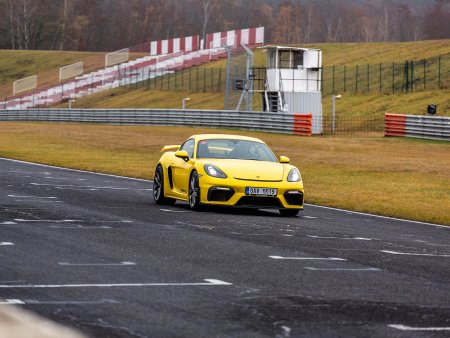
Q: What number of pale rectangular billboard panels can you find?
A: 3